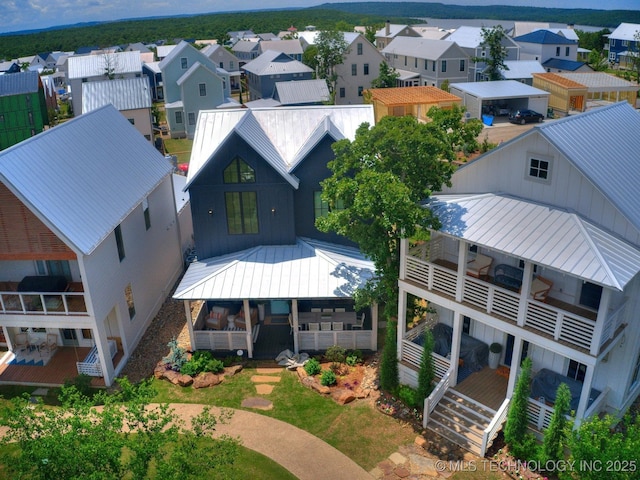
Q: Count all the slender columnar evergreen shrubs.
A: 4